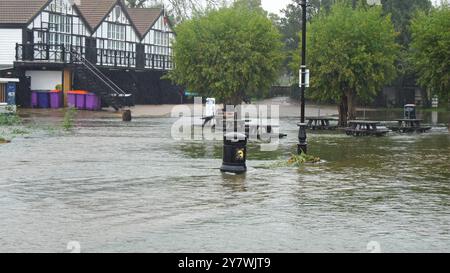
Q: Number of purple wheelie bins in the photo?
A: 5